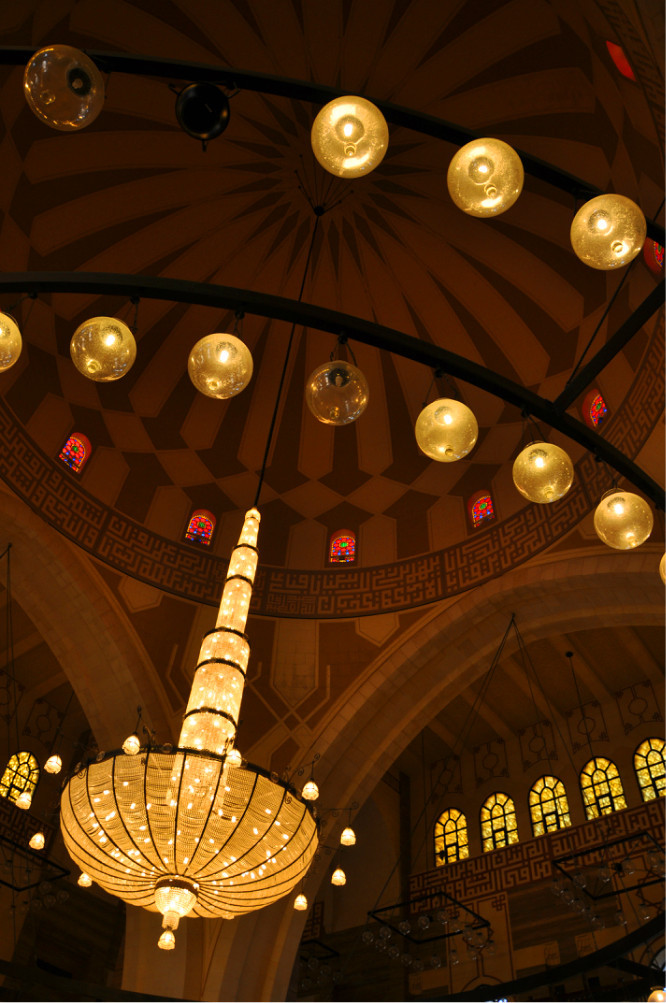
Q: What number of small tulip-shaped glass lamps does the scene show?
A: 11